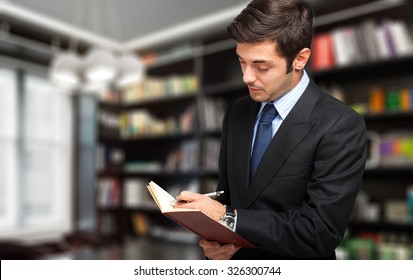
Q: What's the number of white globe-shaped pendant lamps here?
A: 3